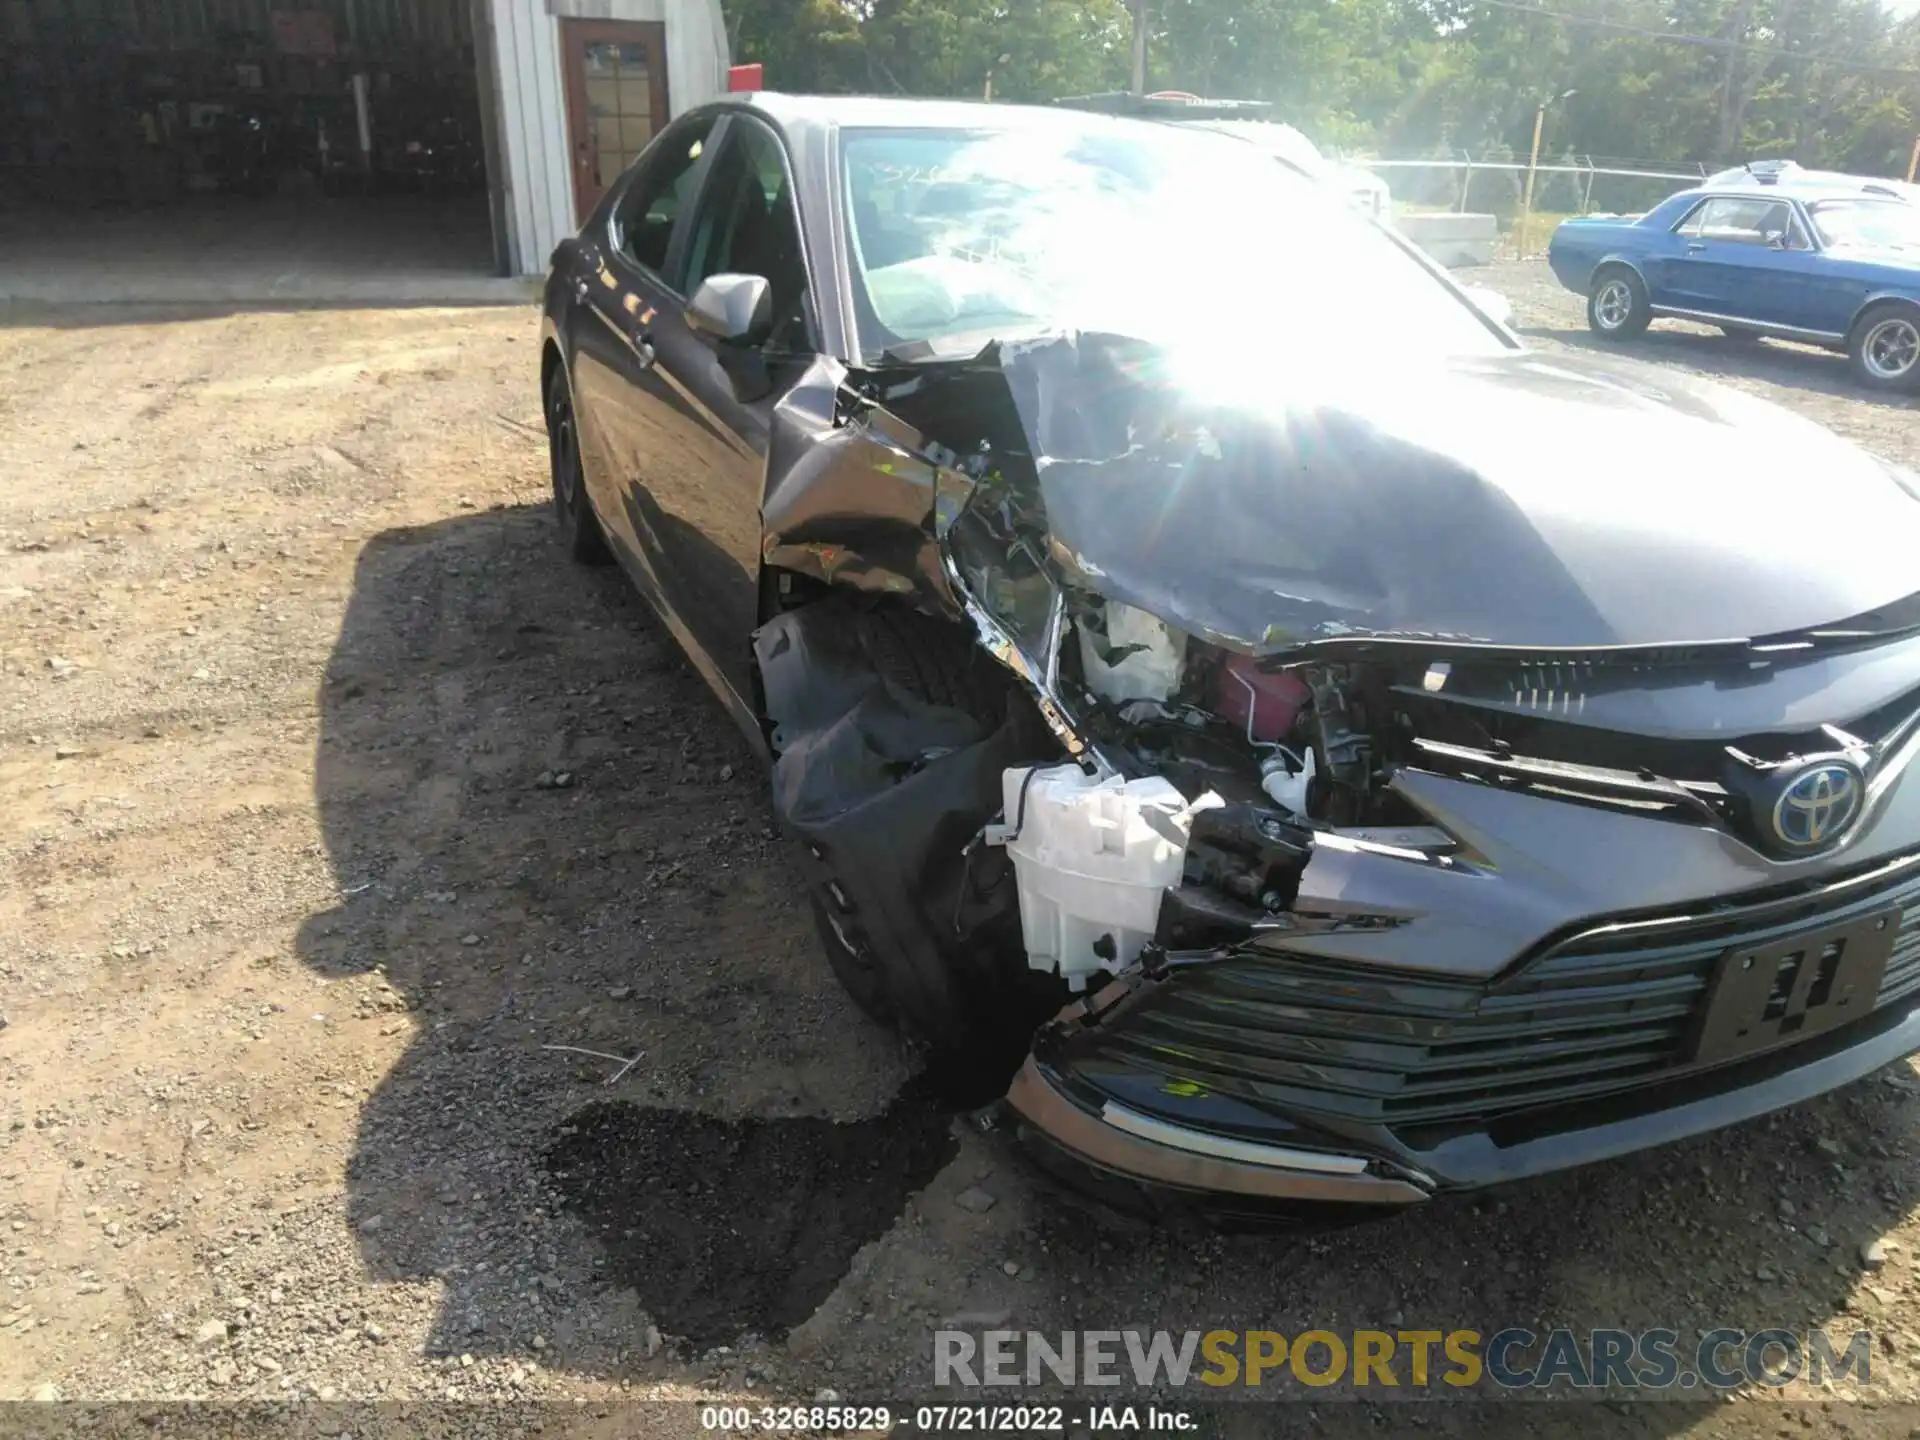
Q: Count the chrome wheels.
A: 2